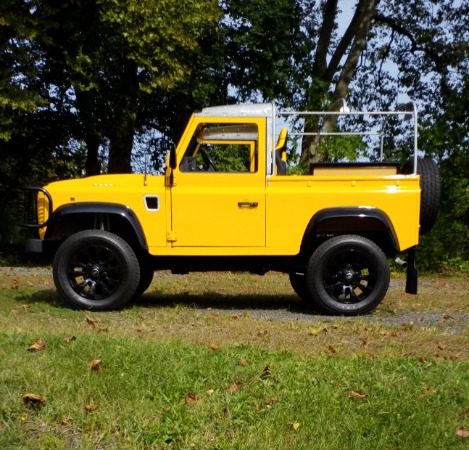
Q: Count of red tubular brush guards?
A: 0